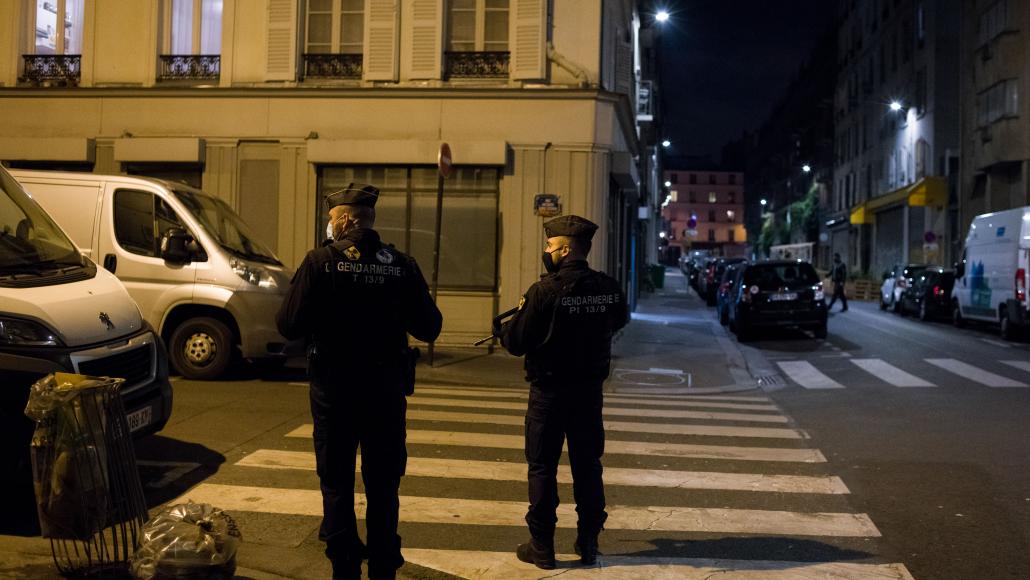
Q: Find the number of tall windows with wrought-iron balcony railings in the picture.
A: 4